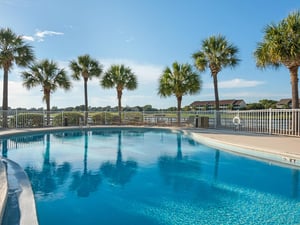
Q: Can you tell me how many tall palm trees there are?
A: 7